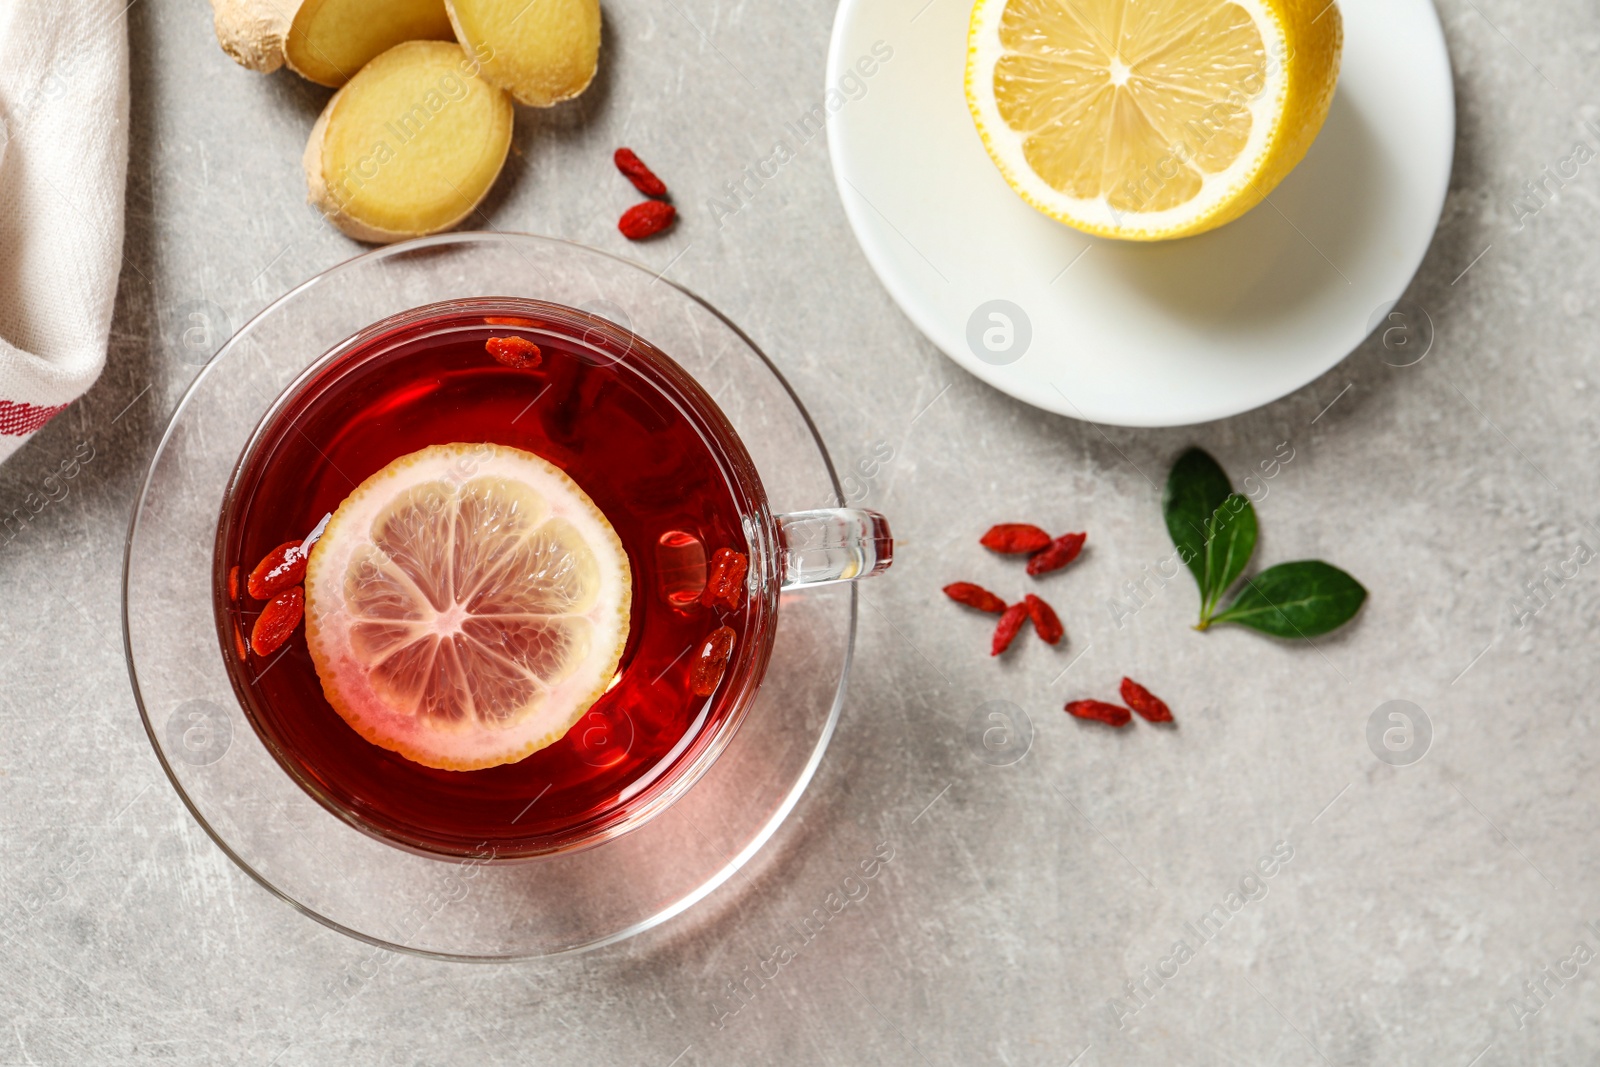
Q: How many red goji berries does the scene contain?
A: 14